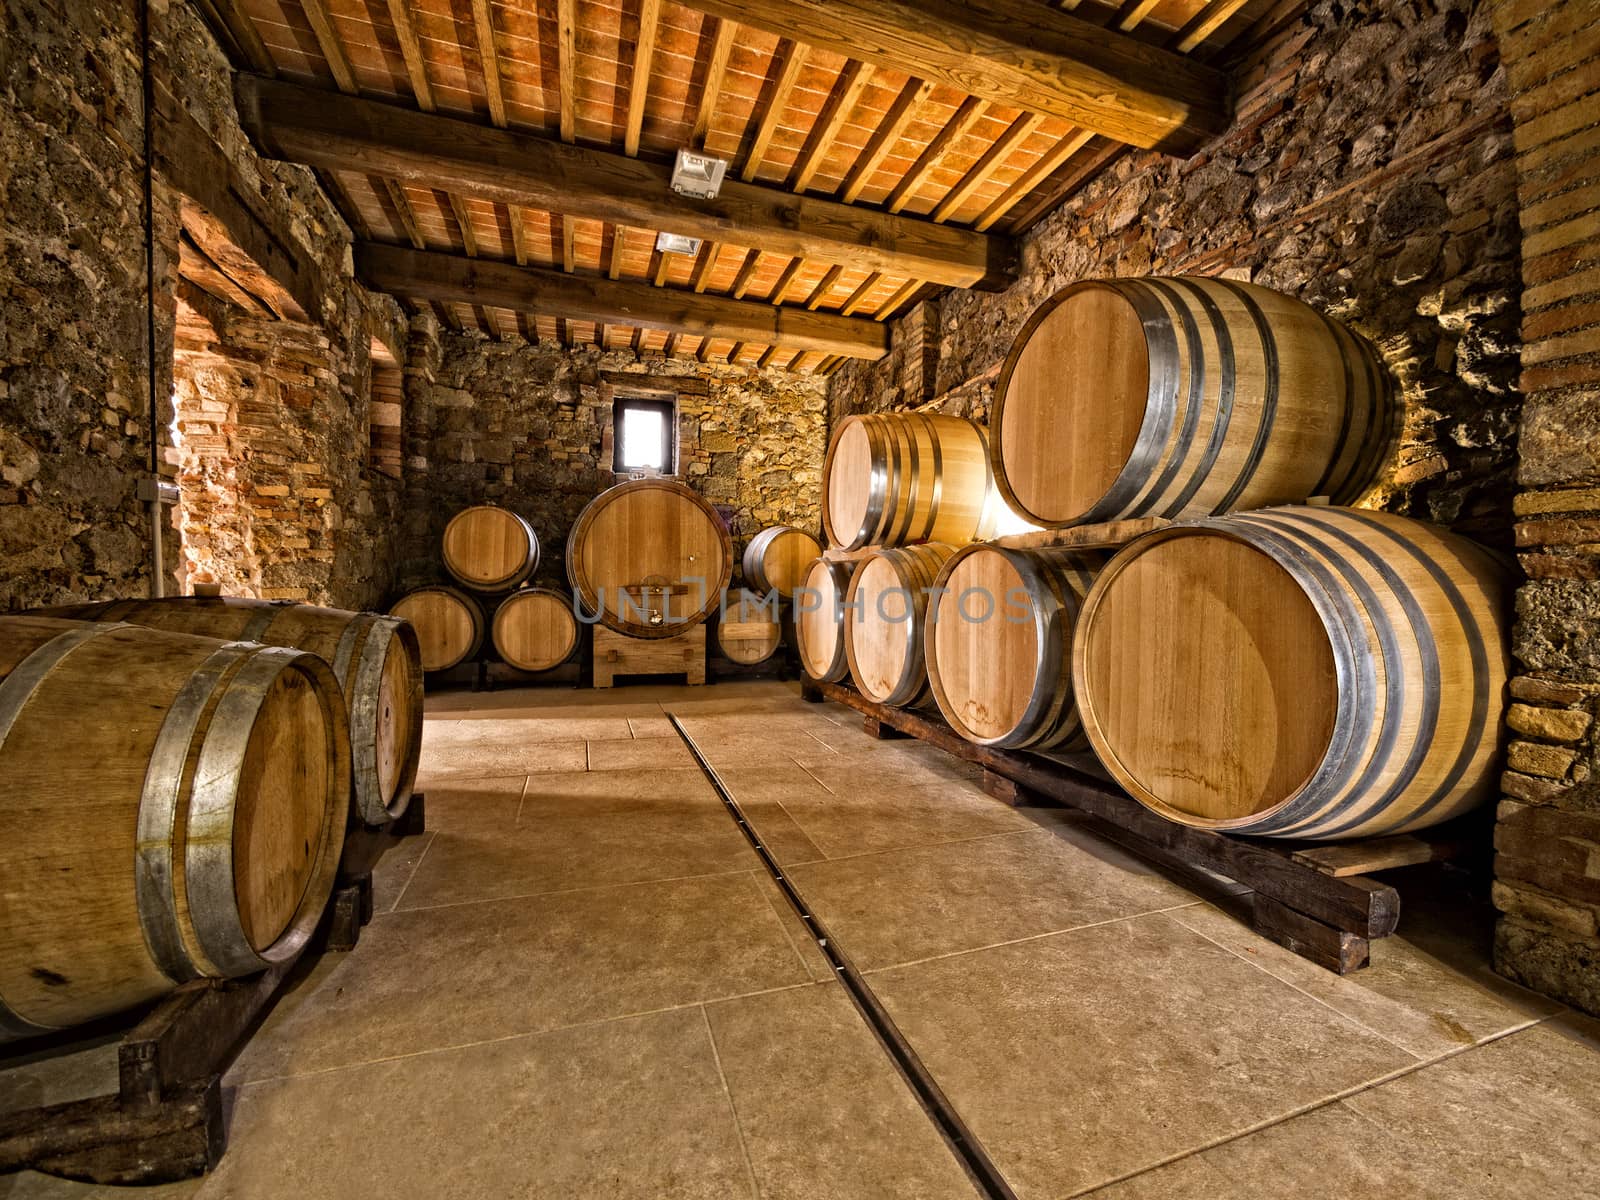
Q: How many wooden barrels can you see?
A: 14